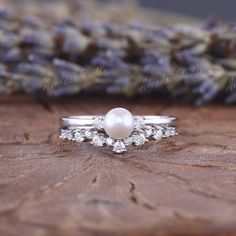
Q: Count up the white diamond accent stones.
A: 13